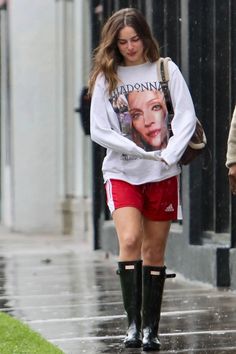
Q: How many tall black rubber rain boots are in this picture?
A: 2